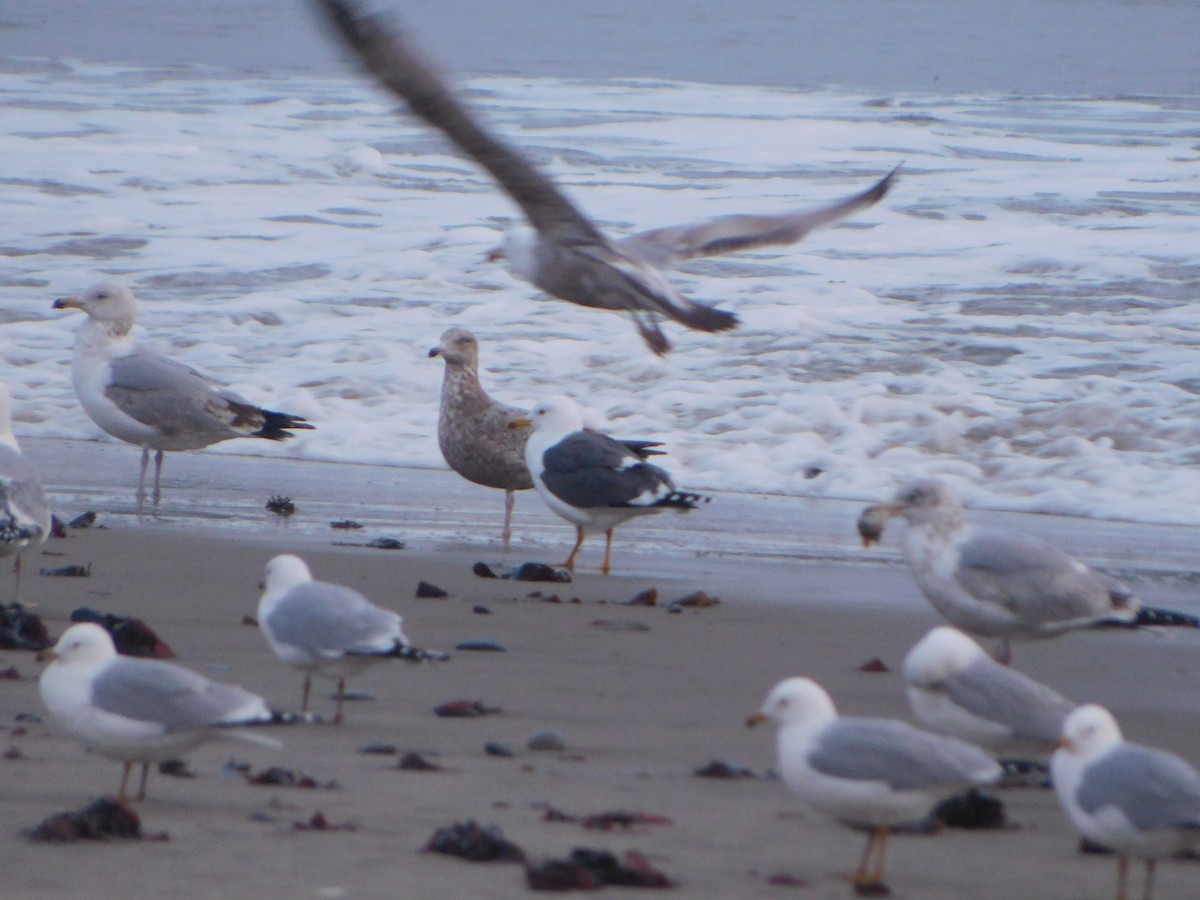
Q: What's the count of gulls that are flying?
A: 1